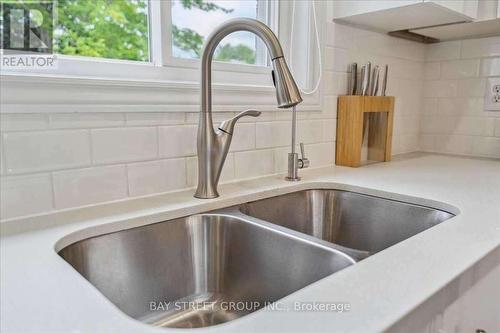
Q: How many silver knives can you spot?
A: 5